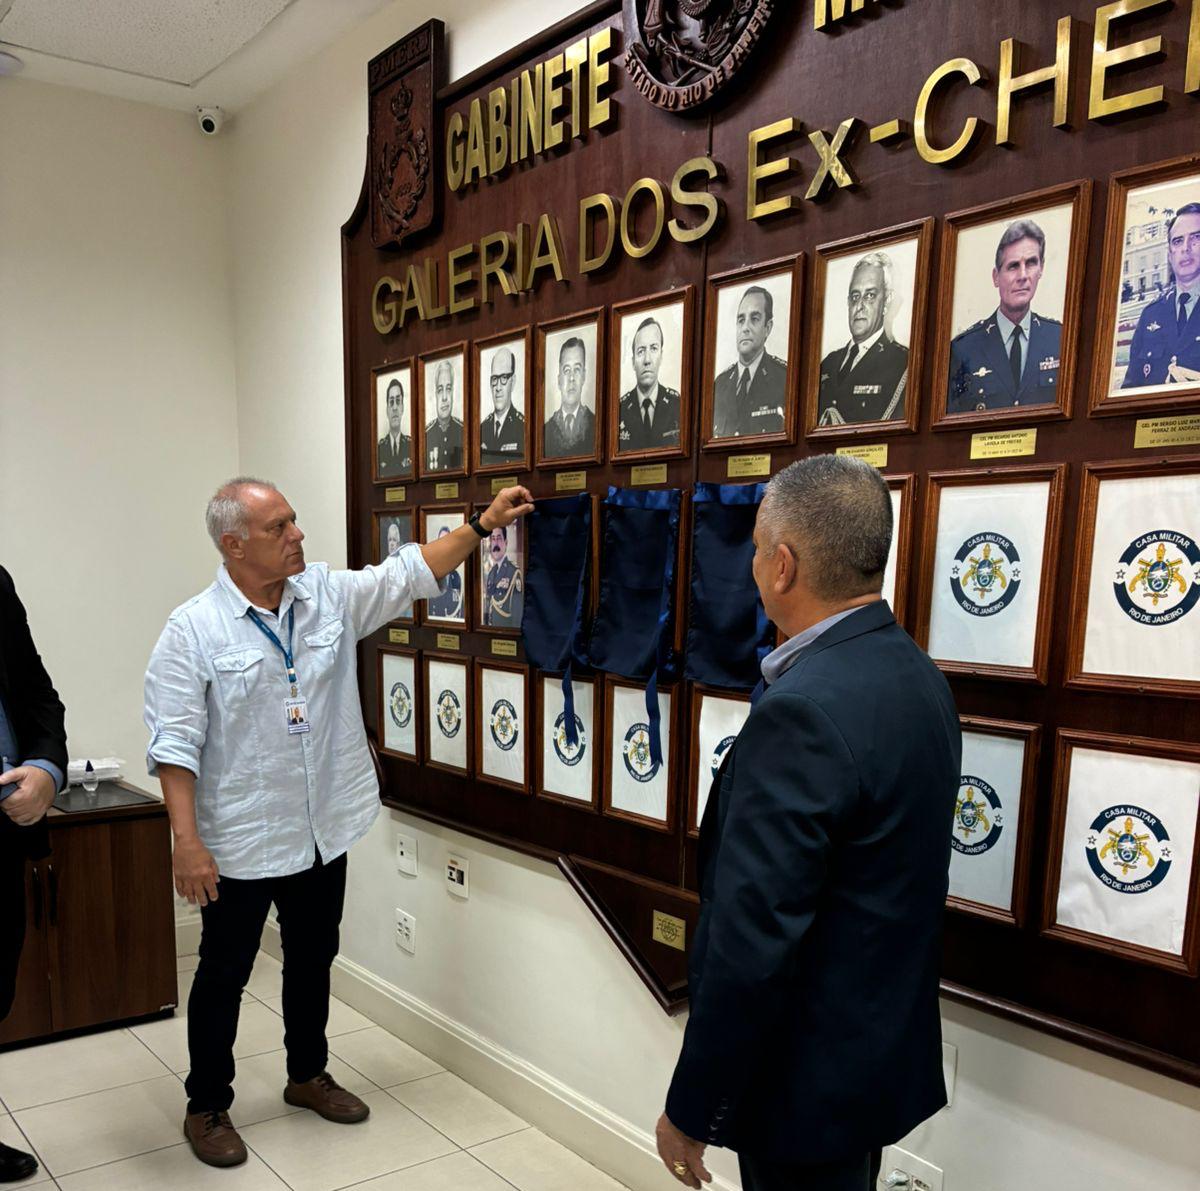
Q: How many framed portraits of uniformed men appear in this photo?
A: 12